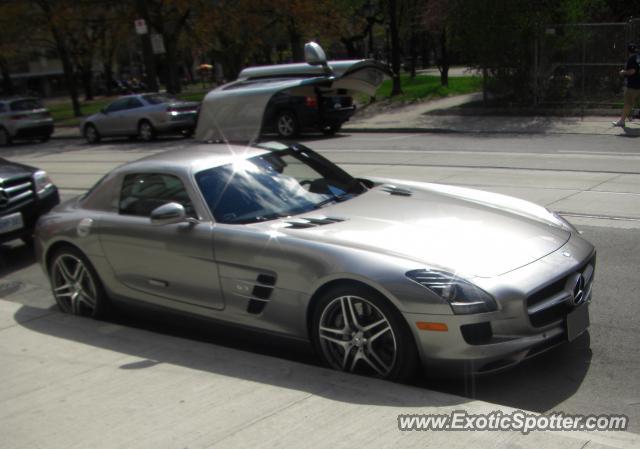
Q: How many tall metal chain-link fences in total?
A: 1